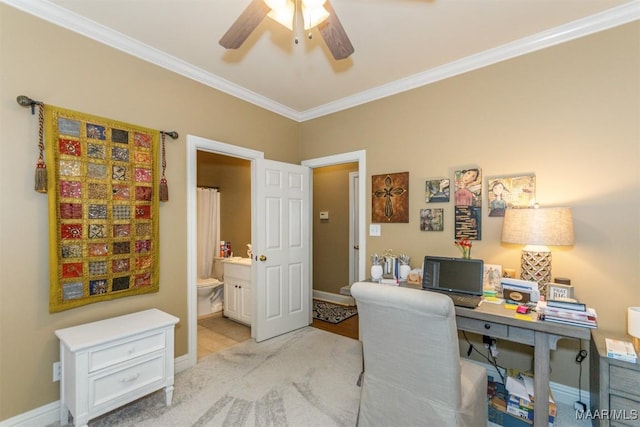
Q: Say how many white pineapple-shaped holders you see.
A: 2